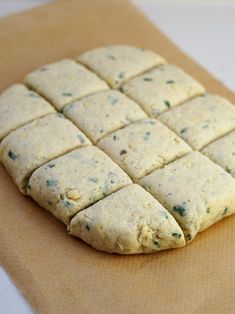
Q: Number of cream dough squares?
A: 12